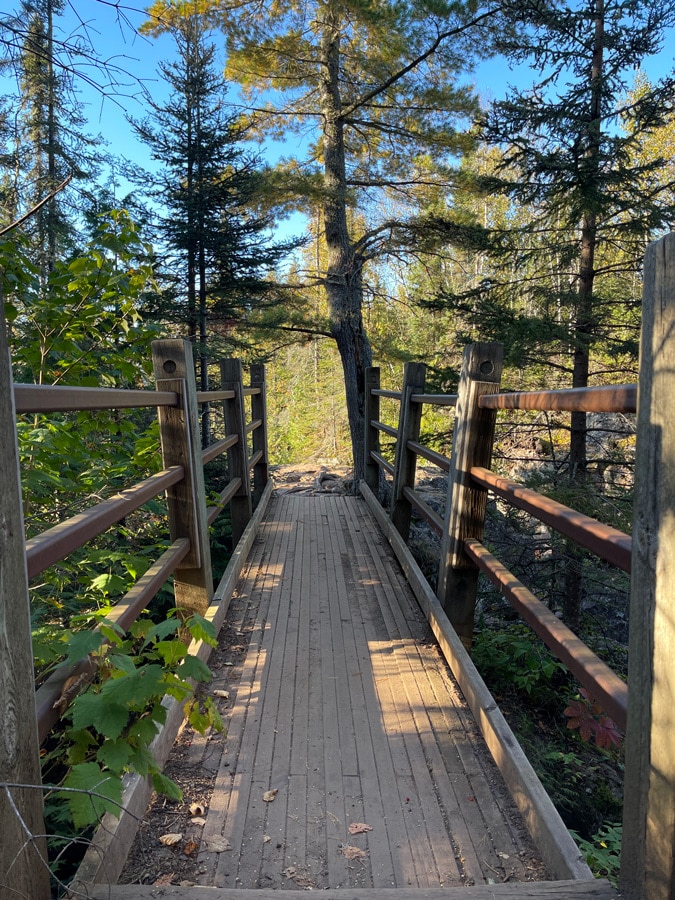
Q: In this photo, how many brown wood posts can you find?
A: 8